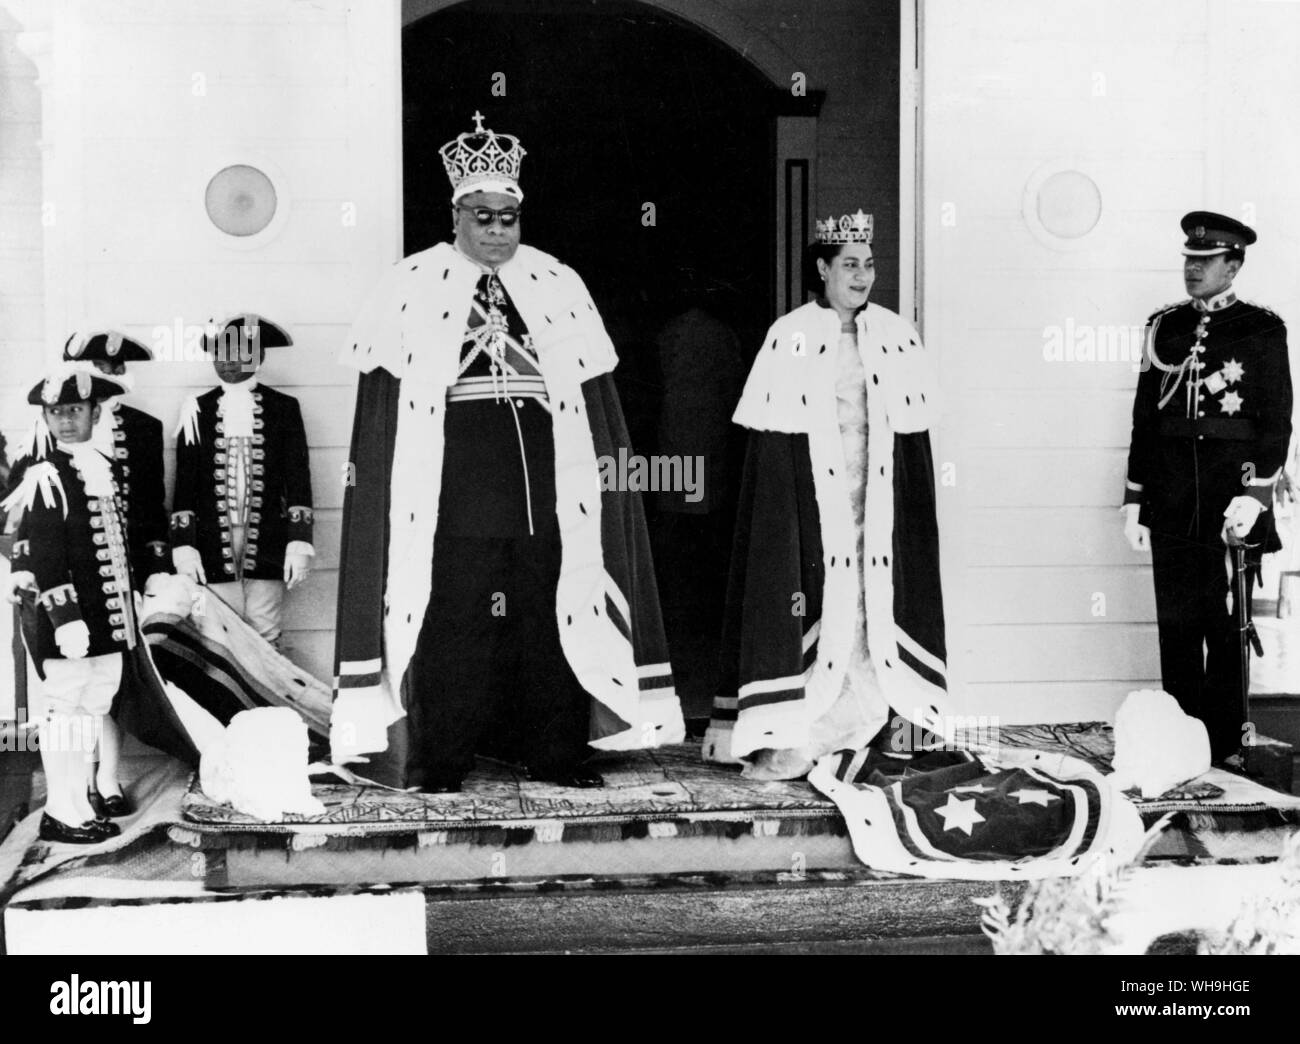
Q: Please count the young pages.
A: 3